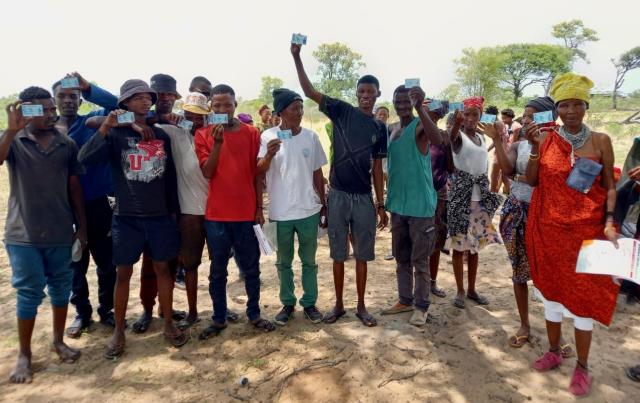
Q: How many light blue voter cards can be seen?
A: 12